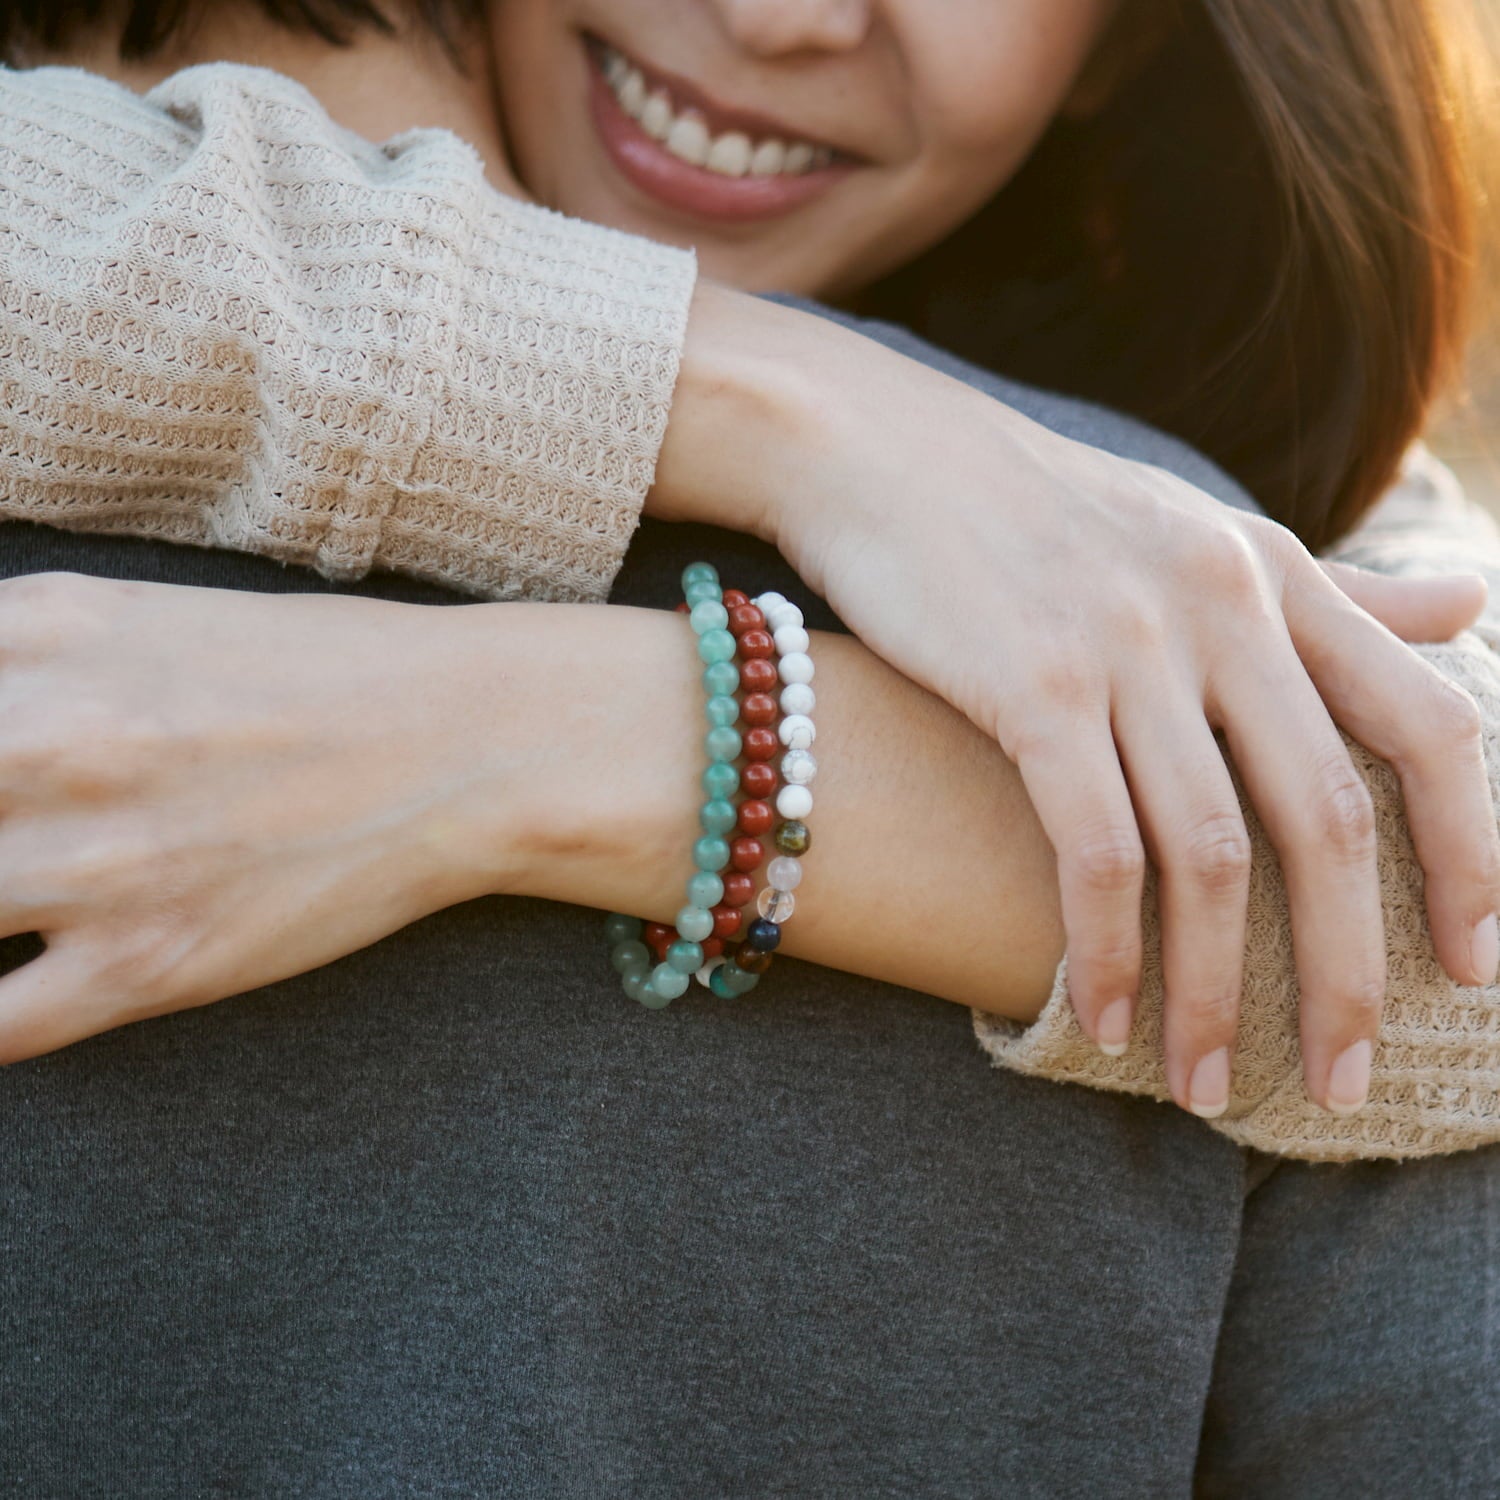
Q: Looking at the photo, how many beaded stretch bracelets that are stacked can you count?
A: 3